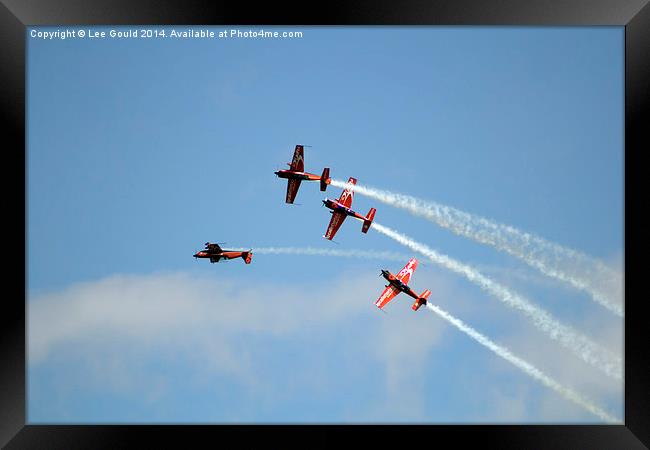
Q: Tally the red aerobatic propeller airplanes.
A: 4